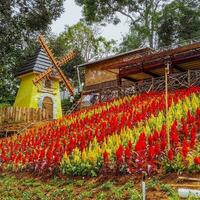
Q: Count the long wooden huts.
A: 1